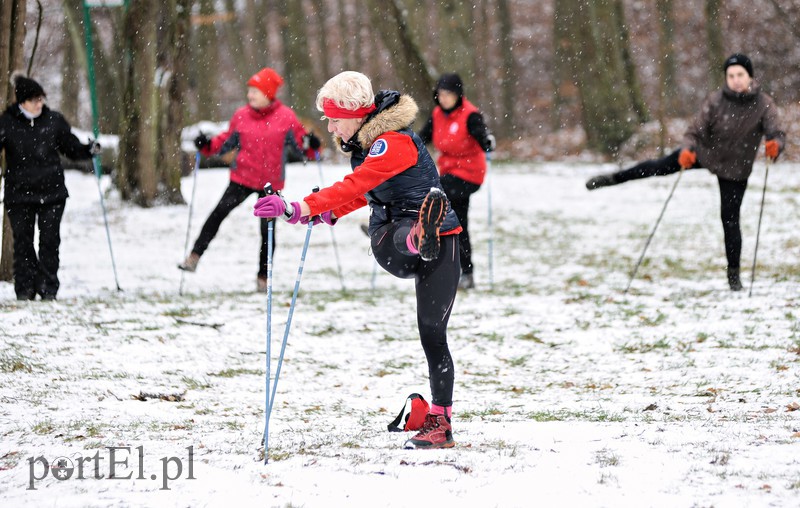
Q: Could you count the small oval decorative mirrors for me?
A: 0